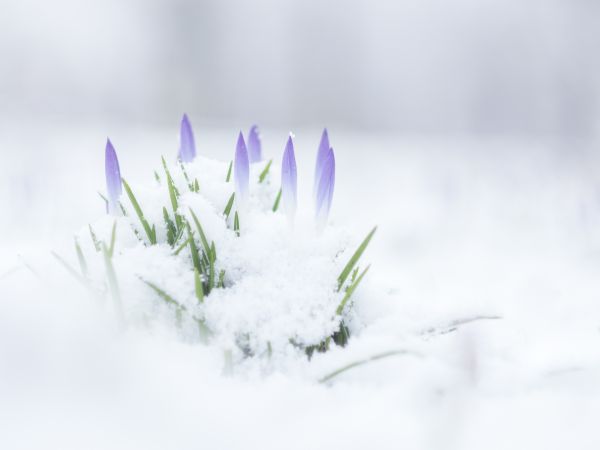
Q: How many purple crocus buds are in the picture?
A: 7